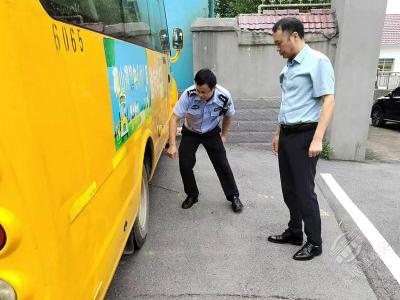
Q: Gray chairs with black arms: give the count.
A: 0